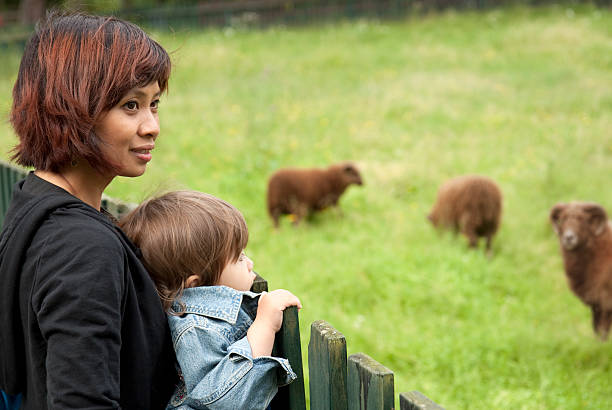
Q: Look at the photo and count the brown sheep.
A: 3